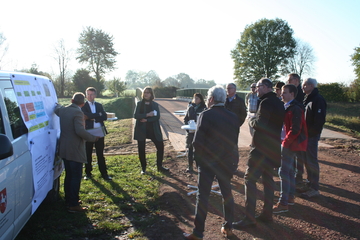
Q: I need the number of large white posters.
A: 2